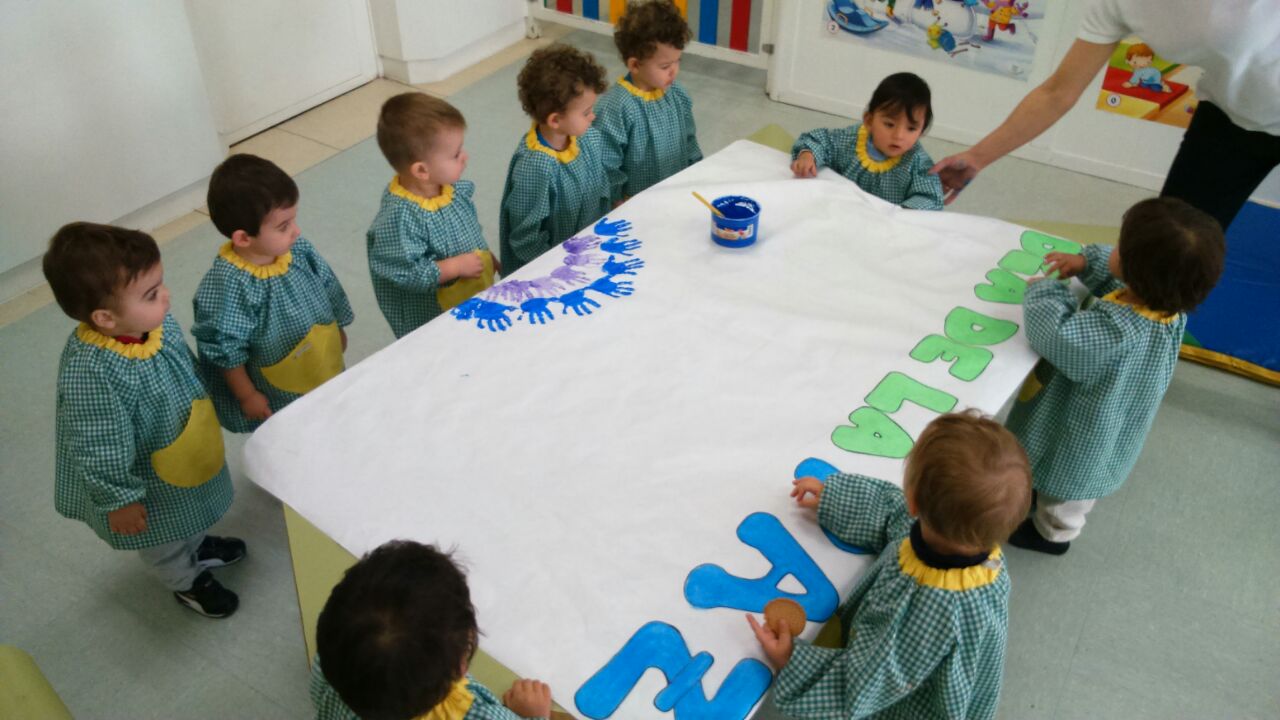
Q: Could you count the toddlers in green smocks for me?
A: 9